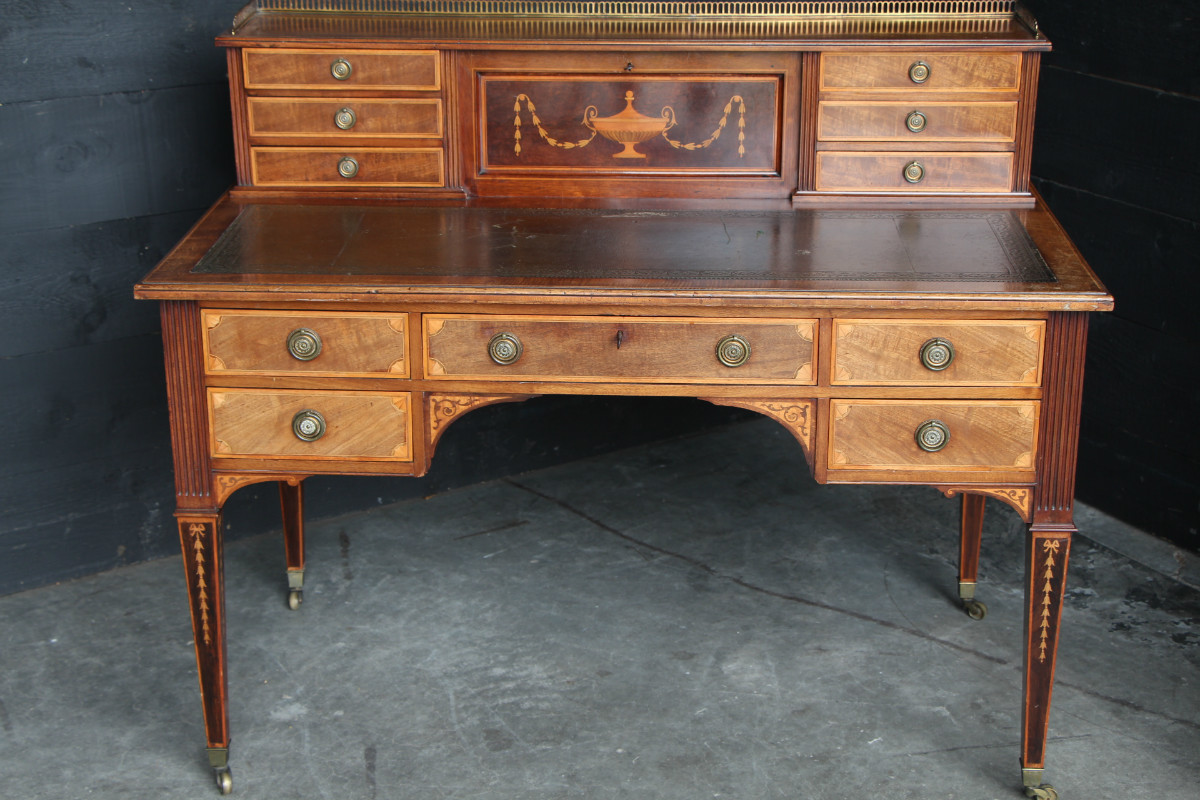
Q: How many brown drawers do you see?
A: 11